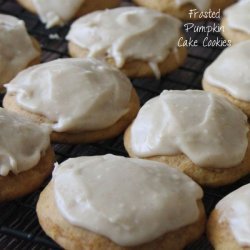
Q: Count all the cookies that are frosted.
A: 11